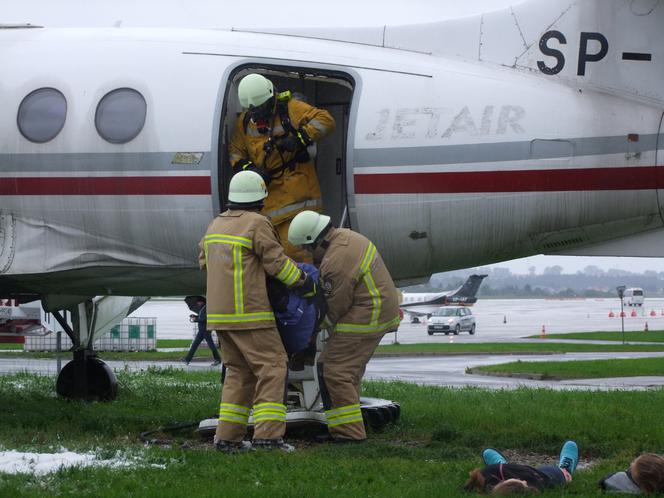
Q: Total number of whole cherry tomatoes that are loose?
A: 0